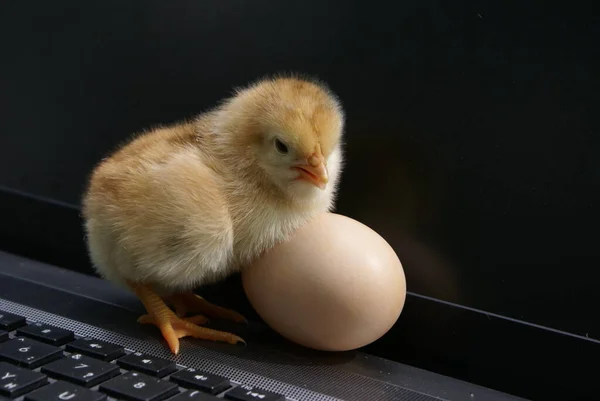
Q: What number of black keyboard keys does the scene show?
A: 13